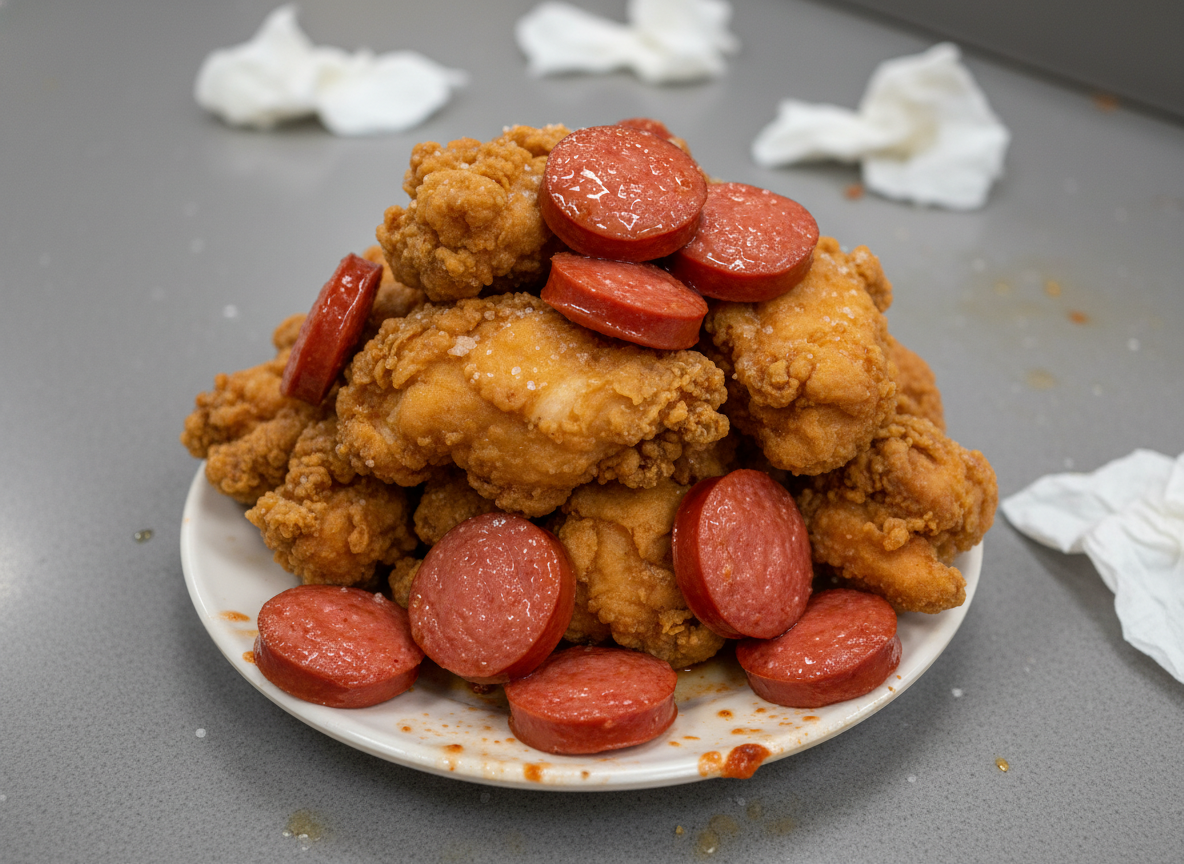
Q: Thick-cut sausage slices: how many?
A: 10